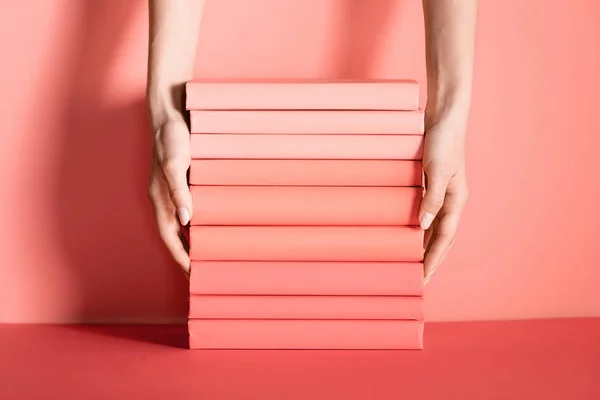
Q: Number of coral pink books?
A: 9